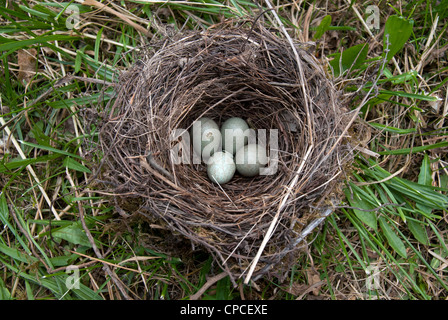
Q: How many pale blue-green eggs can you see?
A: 4